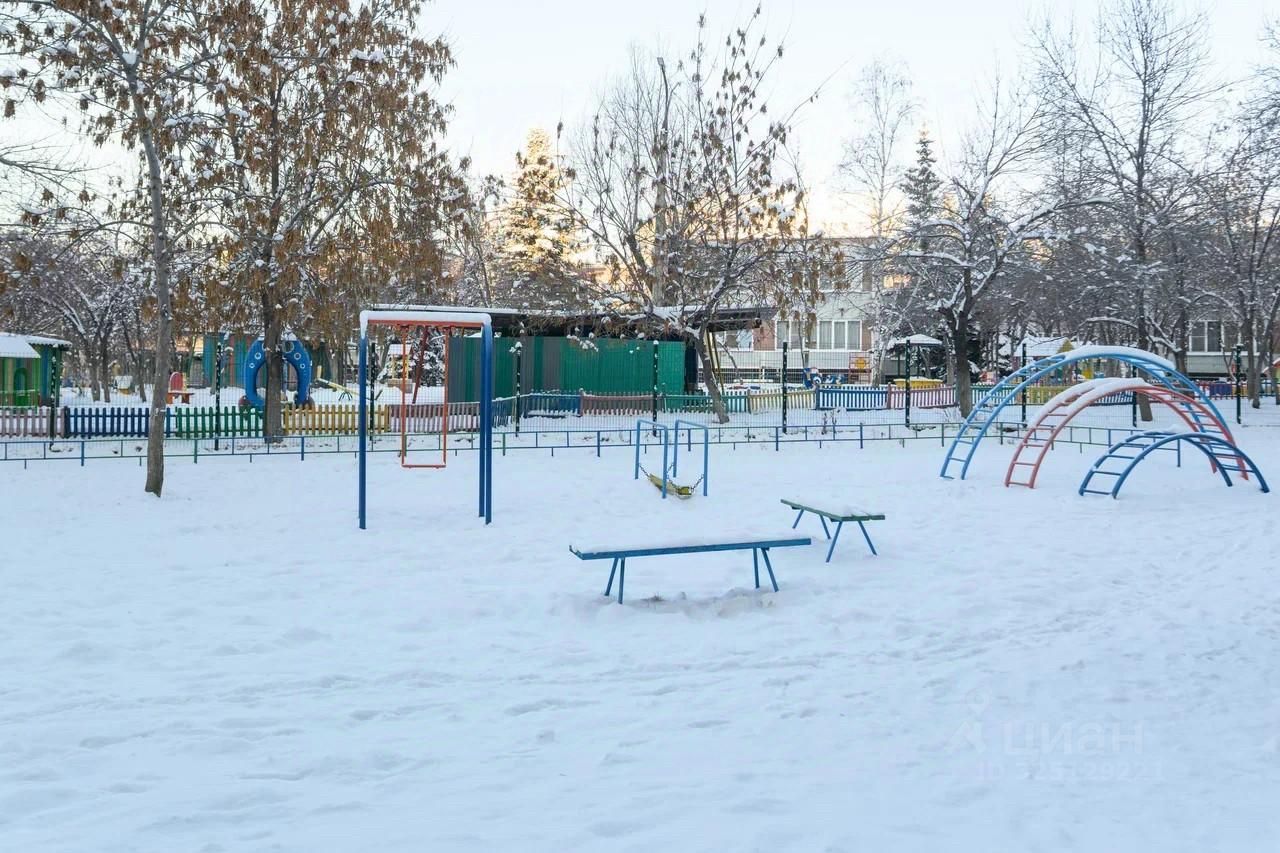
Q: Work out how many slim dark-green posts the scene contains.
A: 10